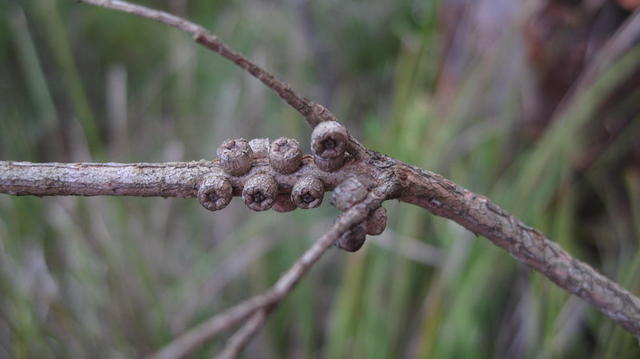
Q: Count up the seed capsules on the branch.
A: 11